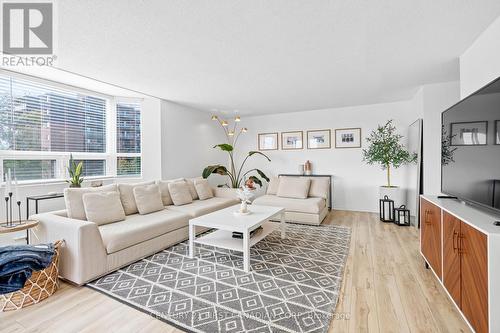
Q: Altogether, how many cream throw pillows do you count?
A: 5